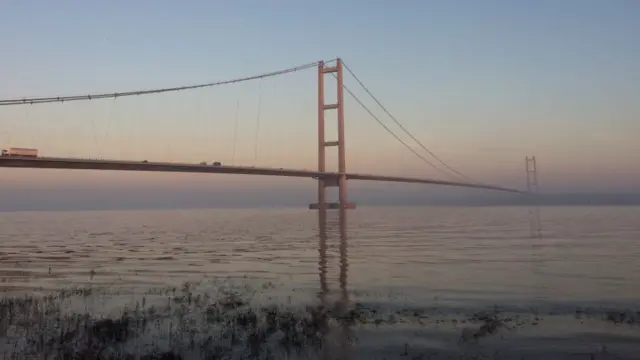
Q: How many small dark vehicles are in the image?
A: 3